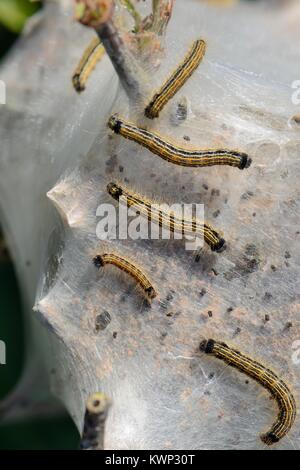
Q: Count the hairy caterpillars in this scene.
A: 6